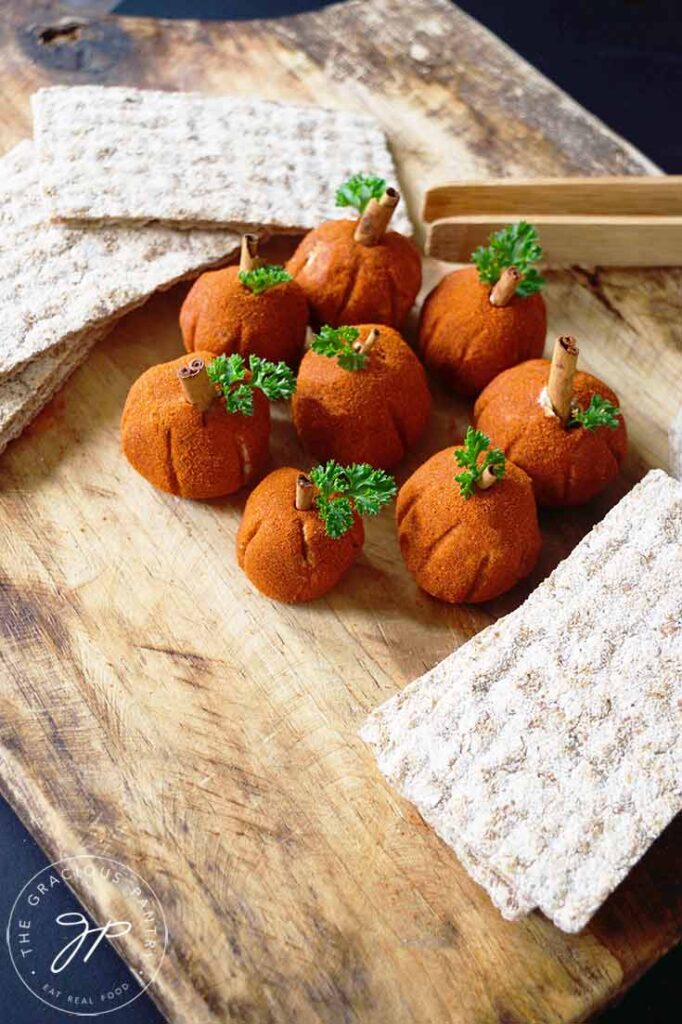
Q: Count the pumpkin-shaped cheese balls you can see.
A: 8